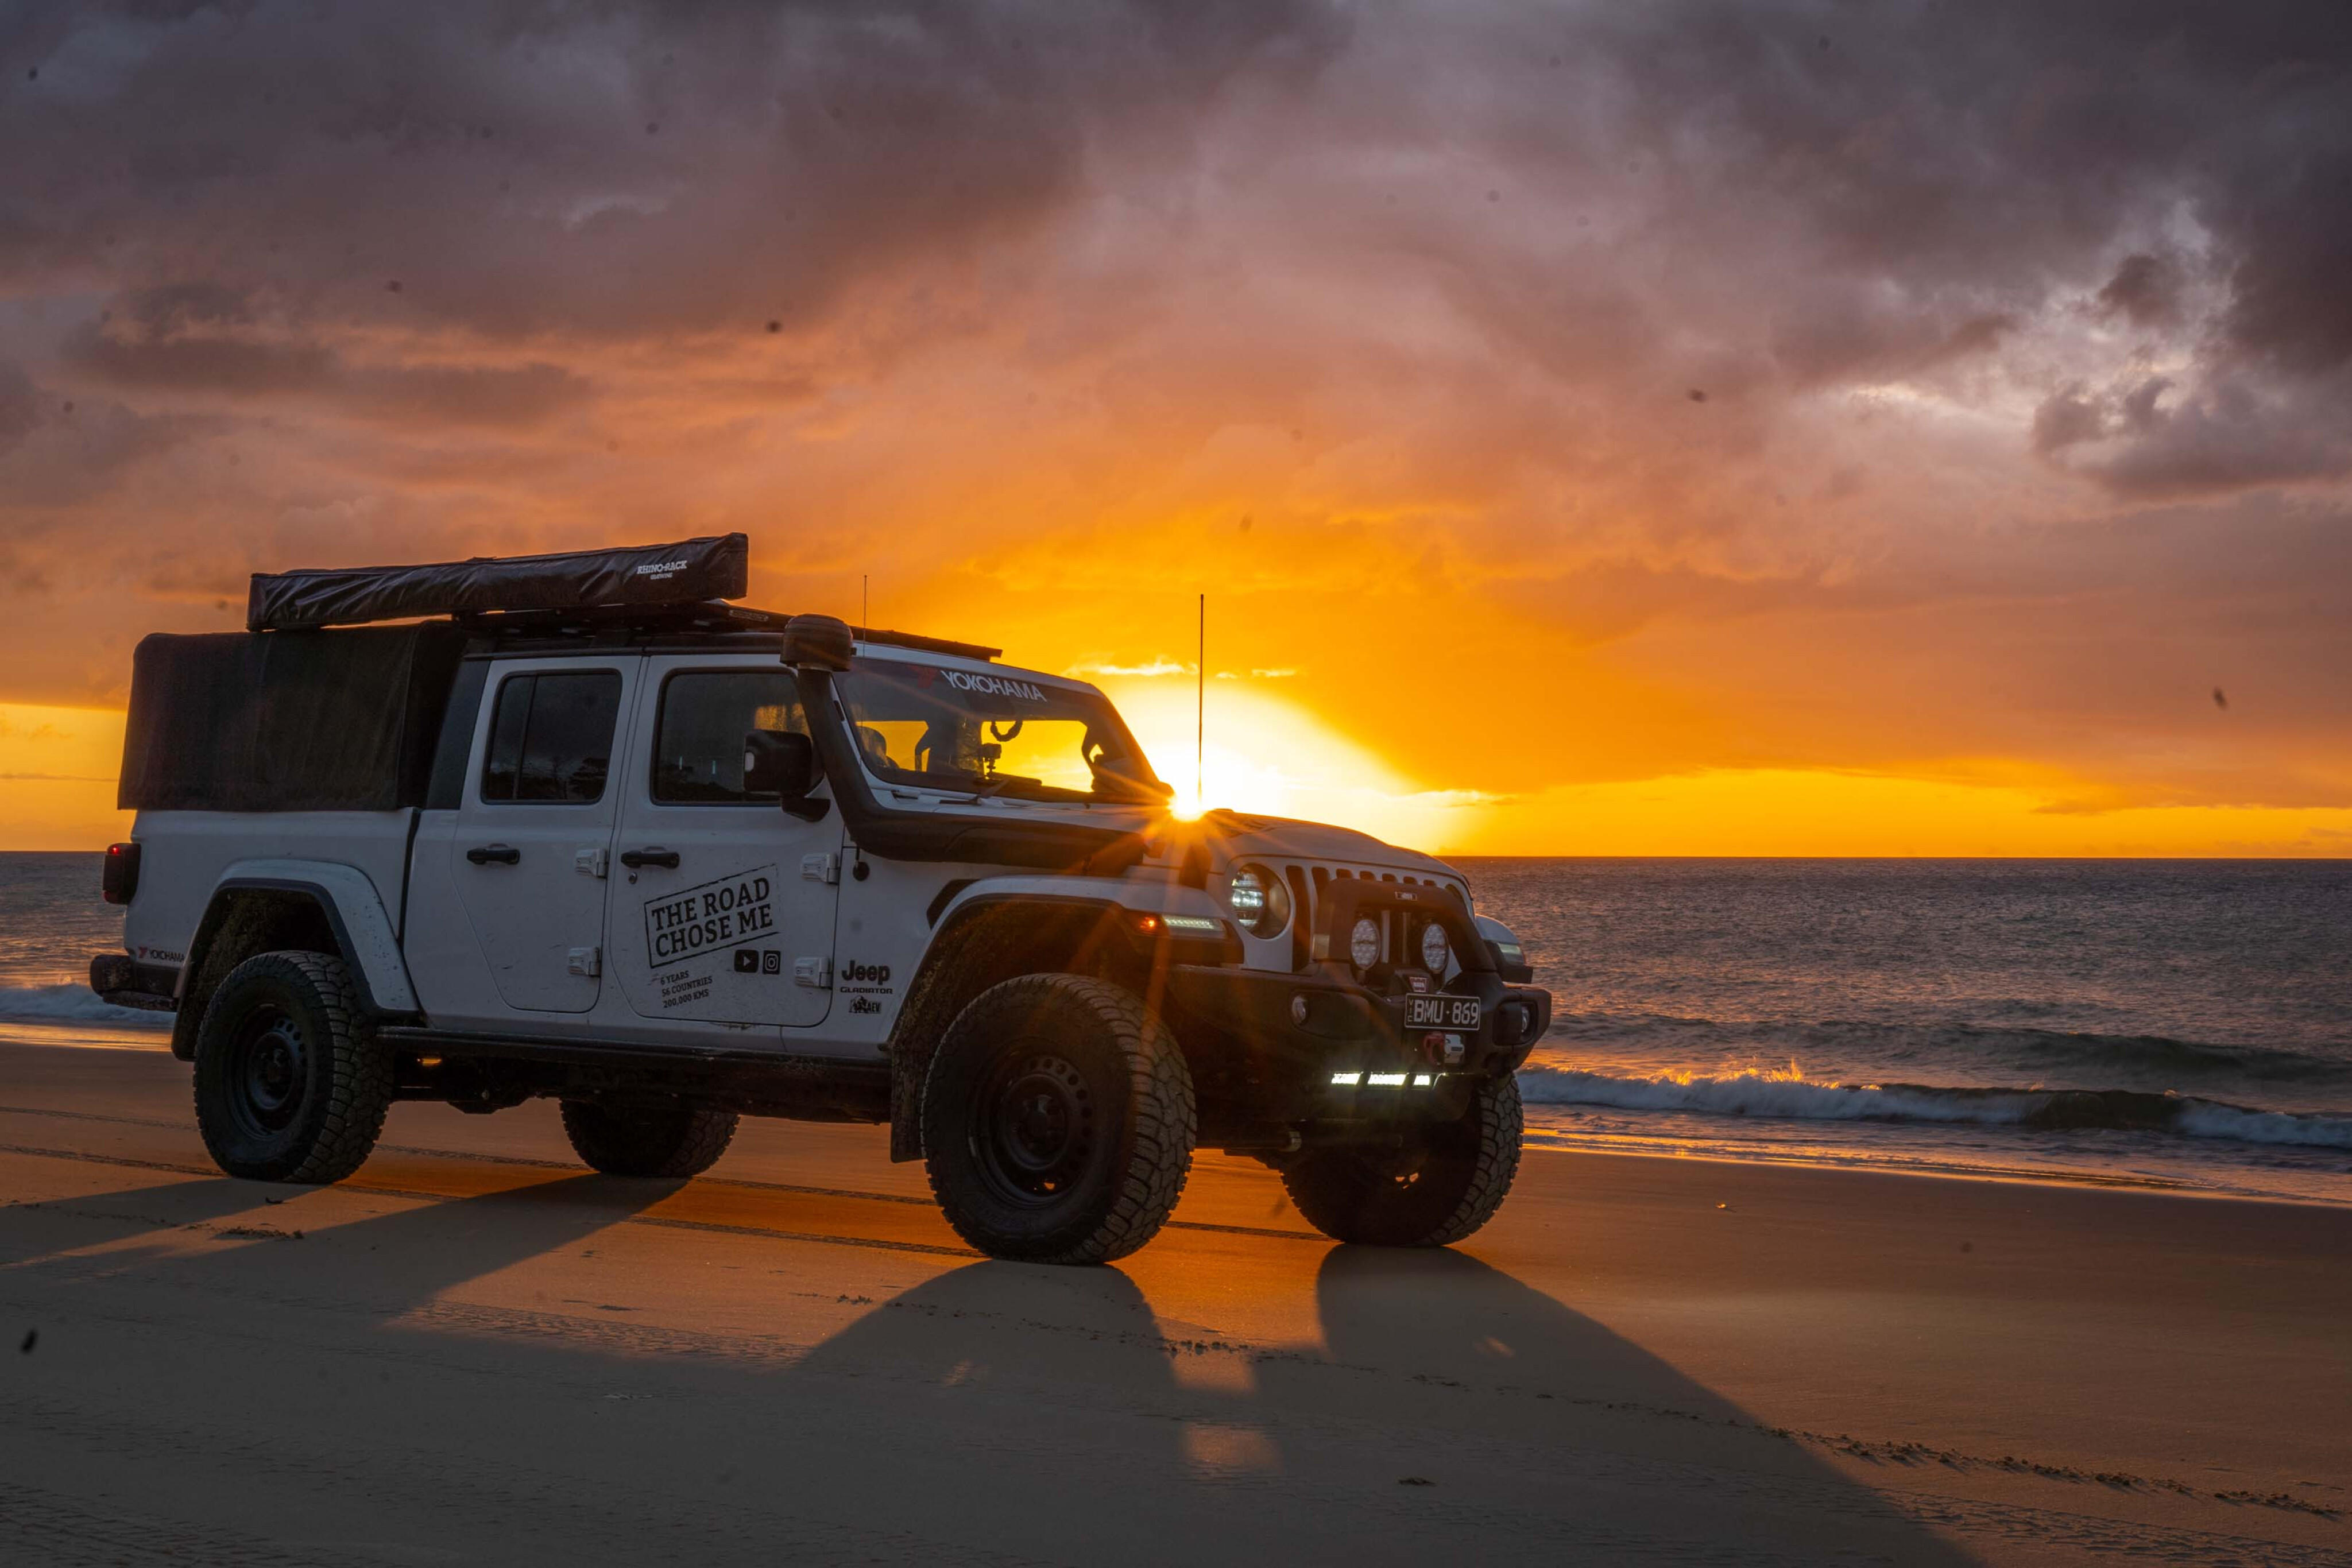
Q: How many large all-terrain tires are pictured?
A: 4